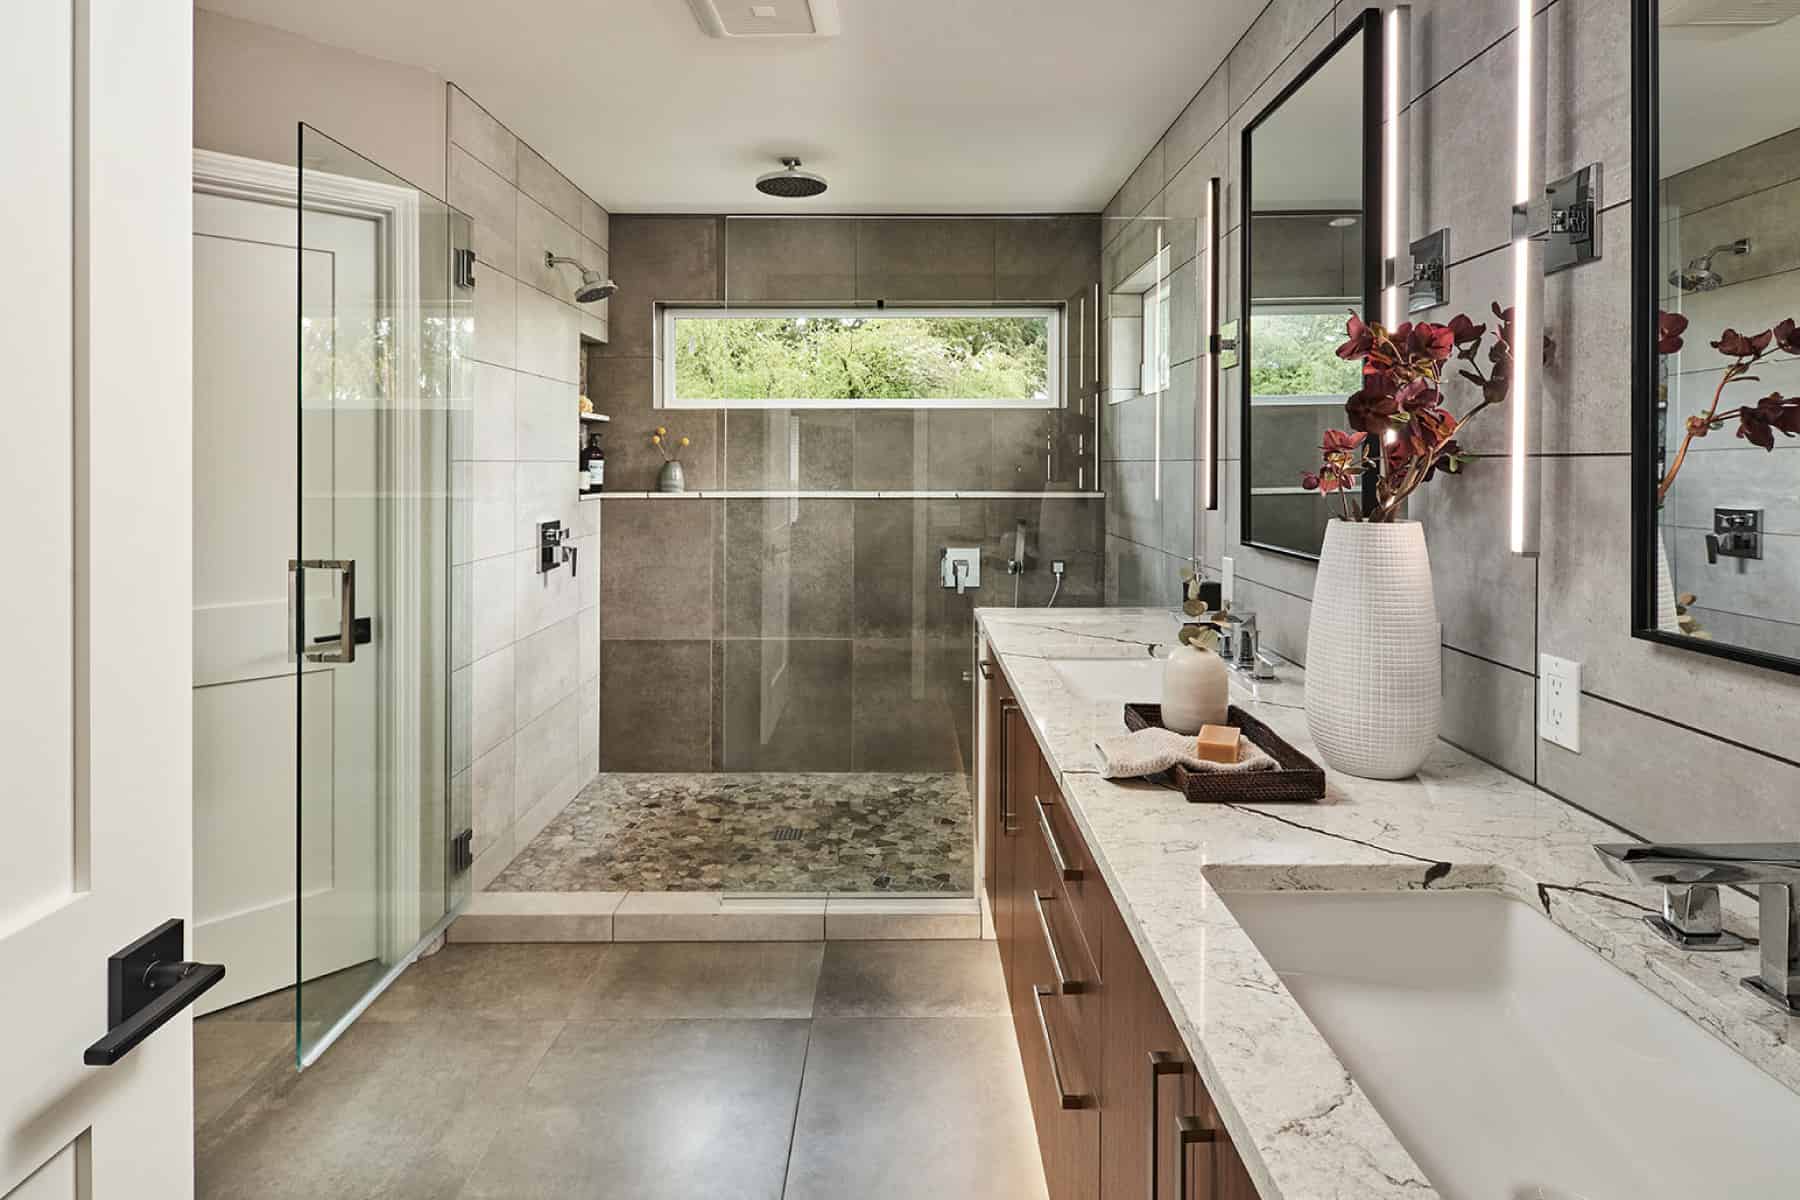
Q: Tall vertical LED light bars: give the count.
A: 3